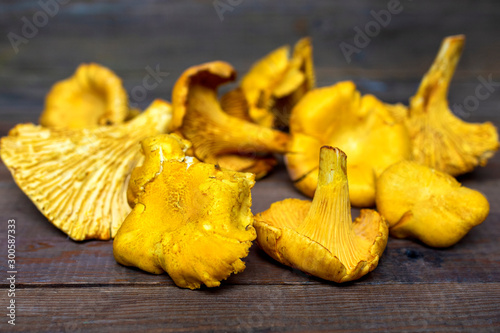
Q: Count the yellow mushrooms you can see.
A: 9